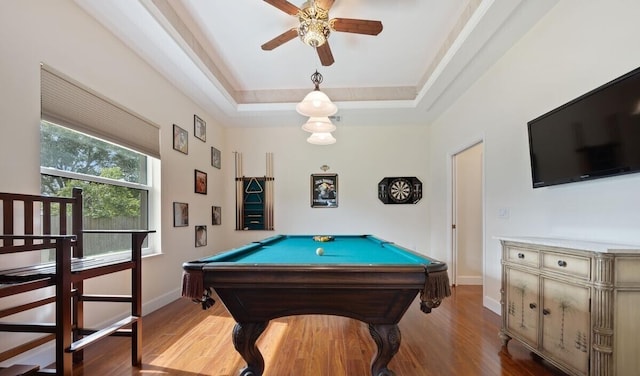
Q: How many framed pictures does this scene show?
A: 8